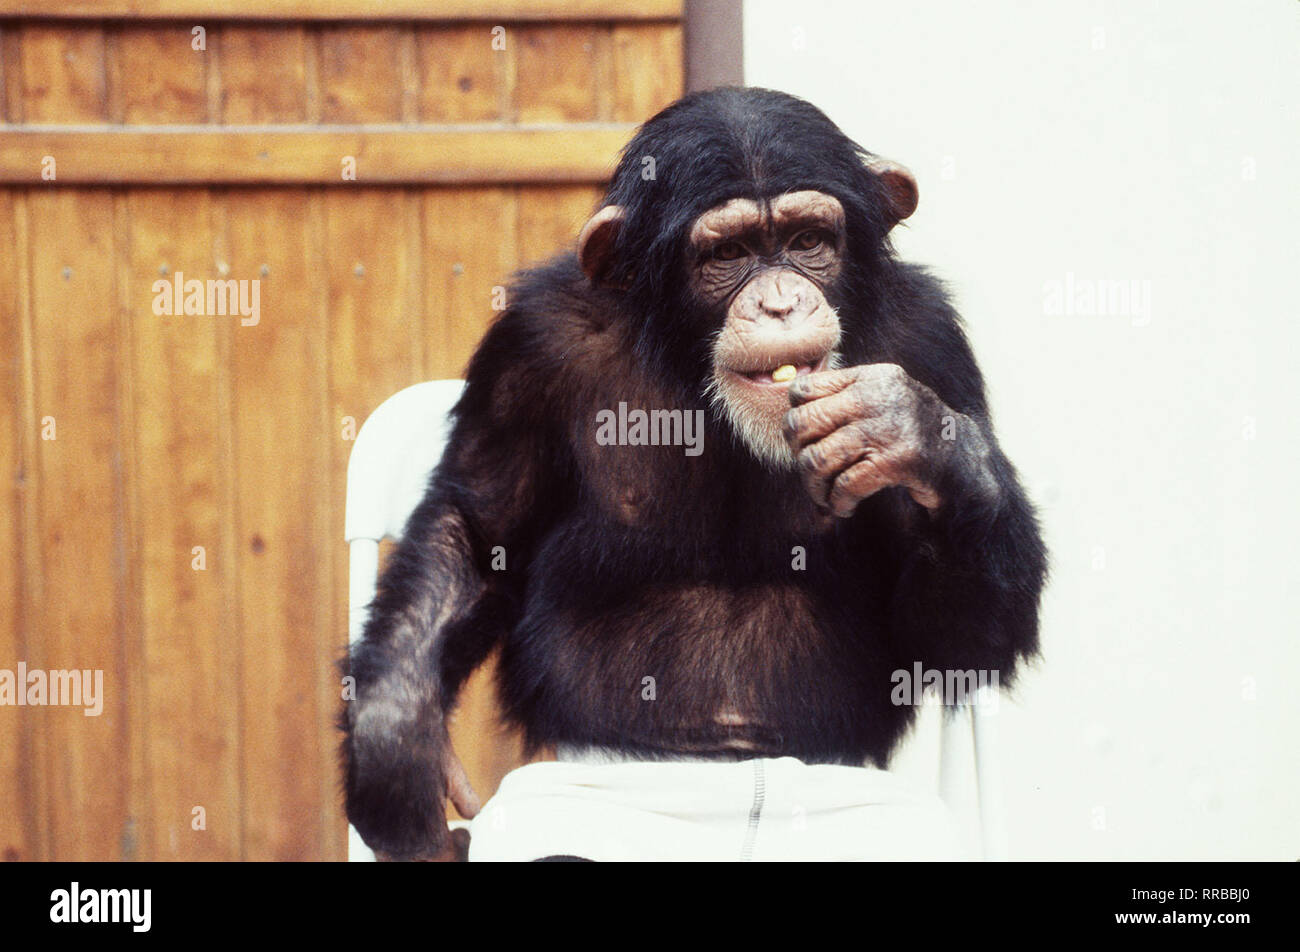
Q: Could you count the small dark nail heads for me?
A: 5